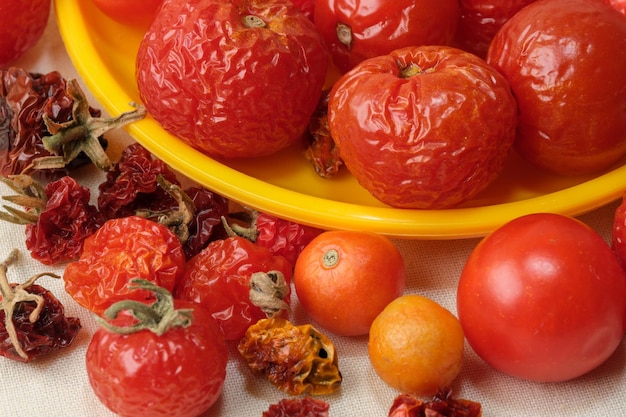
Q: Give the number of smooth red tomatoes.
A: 1